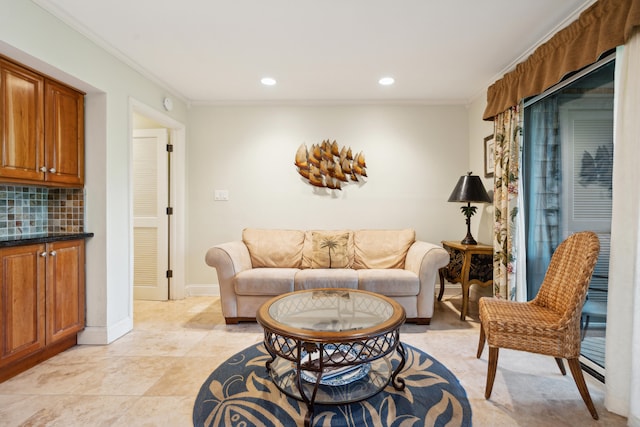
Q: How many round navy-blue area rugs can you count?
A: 1